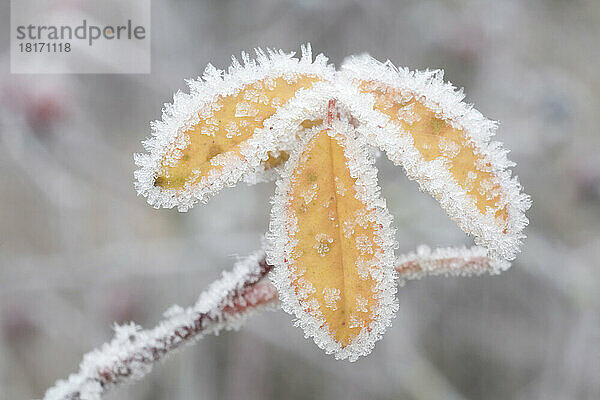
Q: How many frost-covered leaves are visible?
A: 3